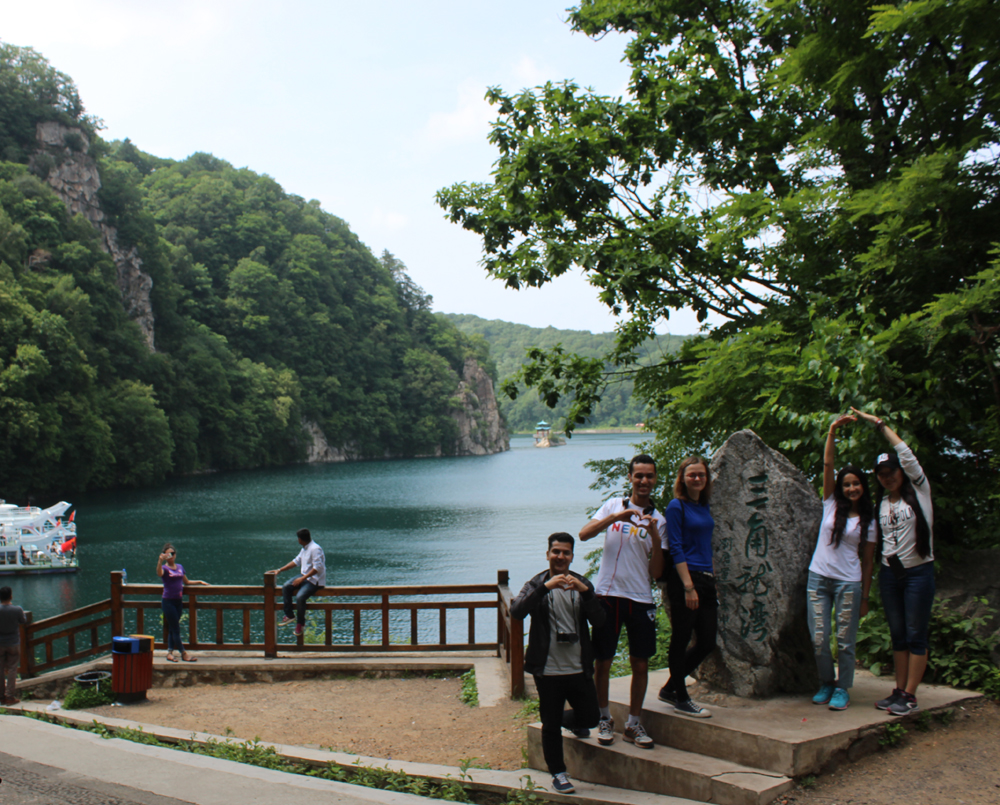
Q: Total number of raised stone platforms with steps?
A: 1